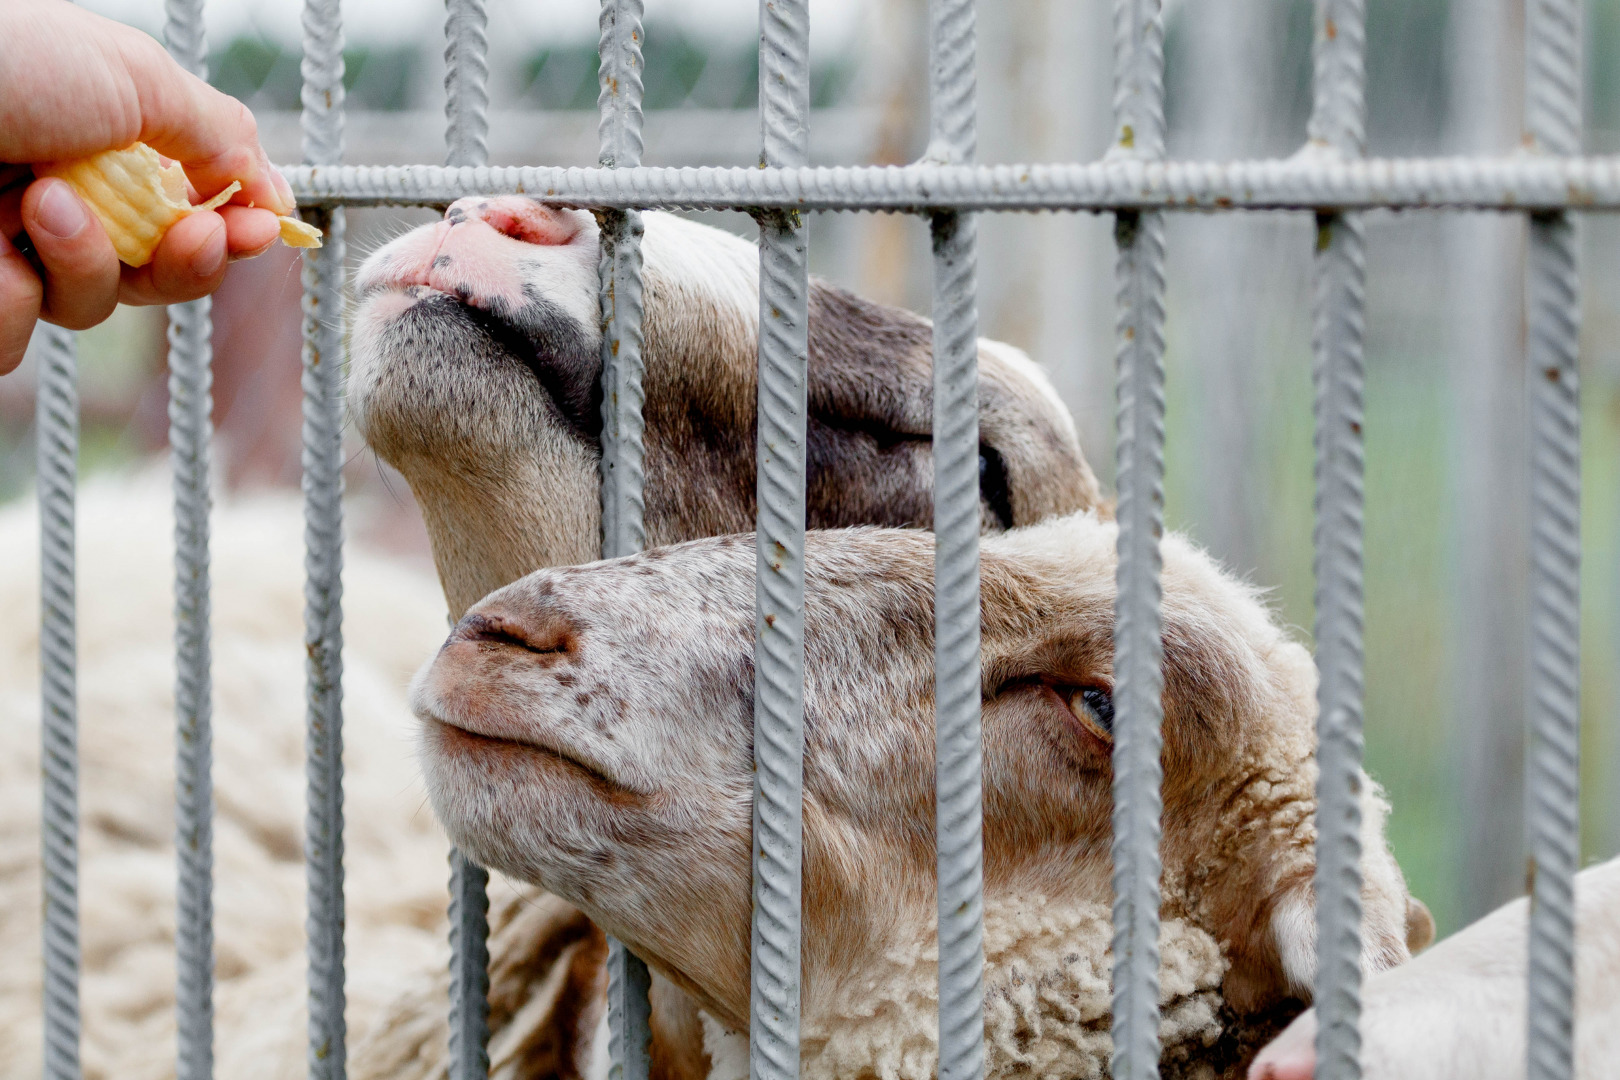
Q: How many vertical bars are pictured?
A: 10